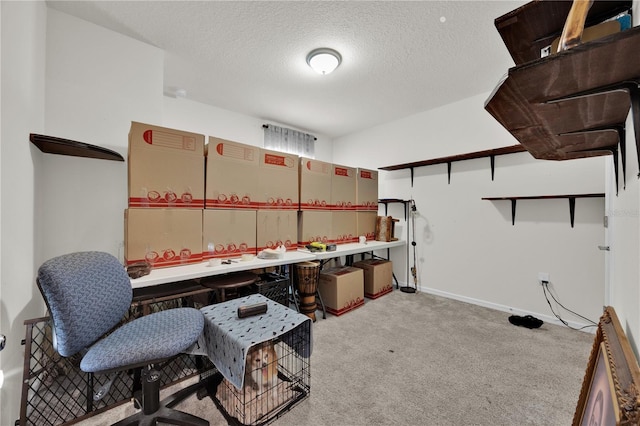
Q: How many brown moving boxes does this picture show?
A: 14